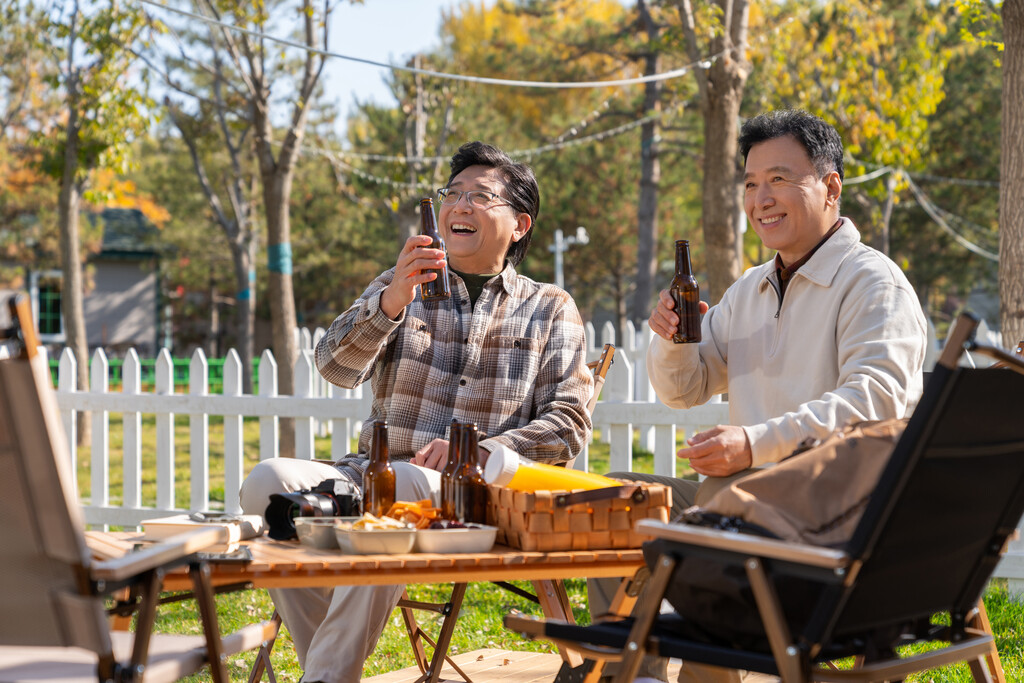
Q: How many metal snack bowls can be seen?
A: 3